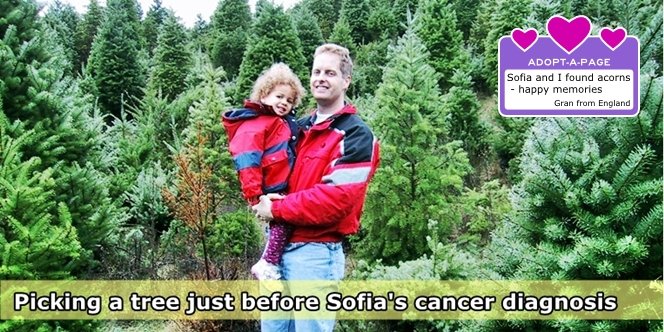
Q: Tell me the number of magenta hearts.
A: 3